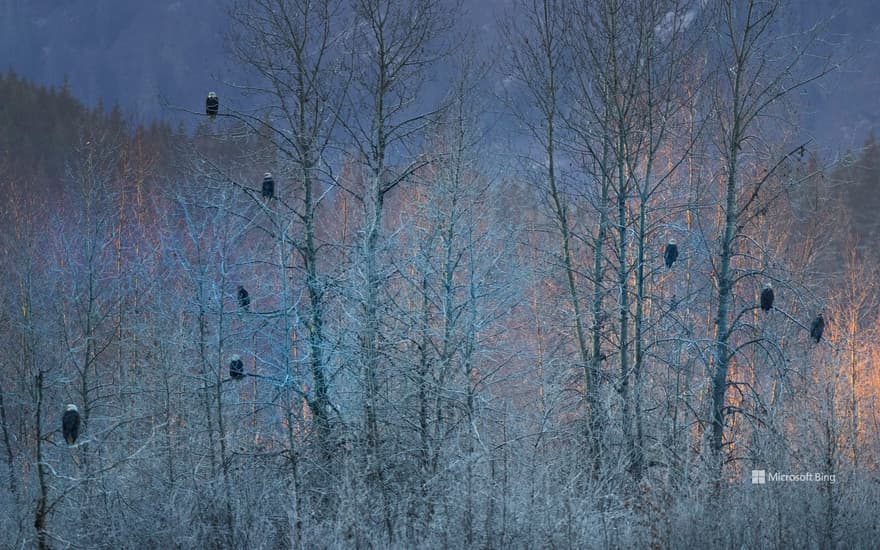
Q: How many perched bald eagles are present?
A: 8